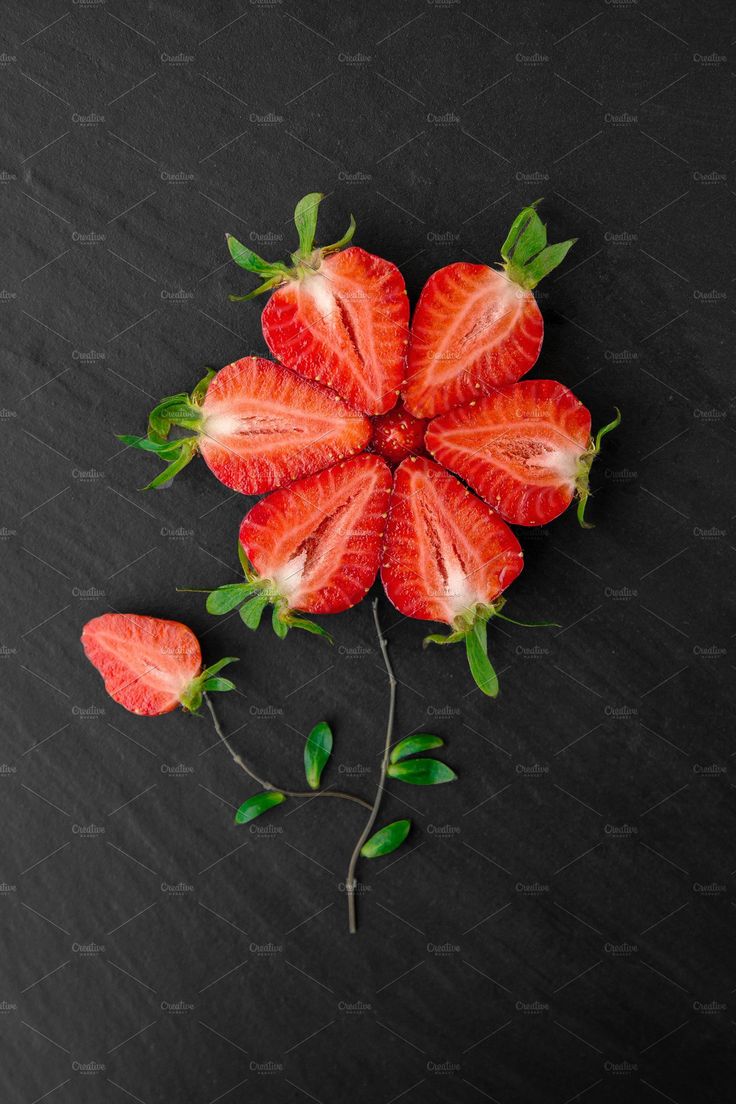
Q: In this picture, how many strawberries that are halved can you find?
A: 7